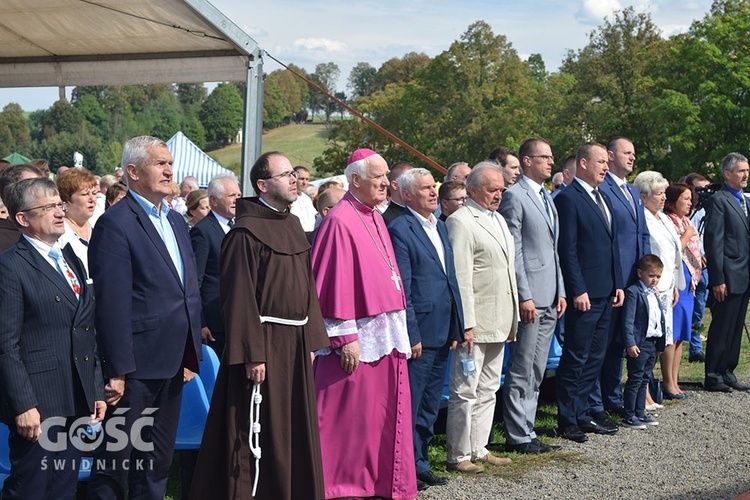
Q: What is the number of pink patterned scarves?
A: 1